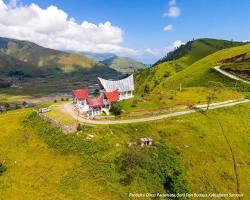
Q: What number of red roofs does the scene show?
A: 3